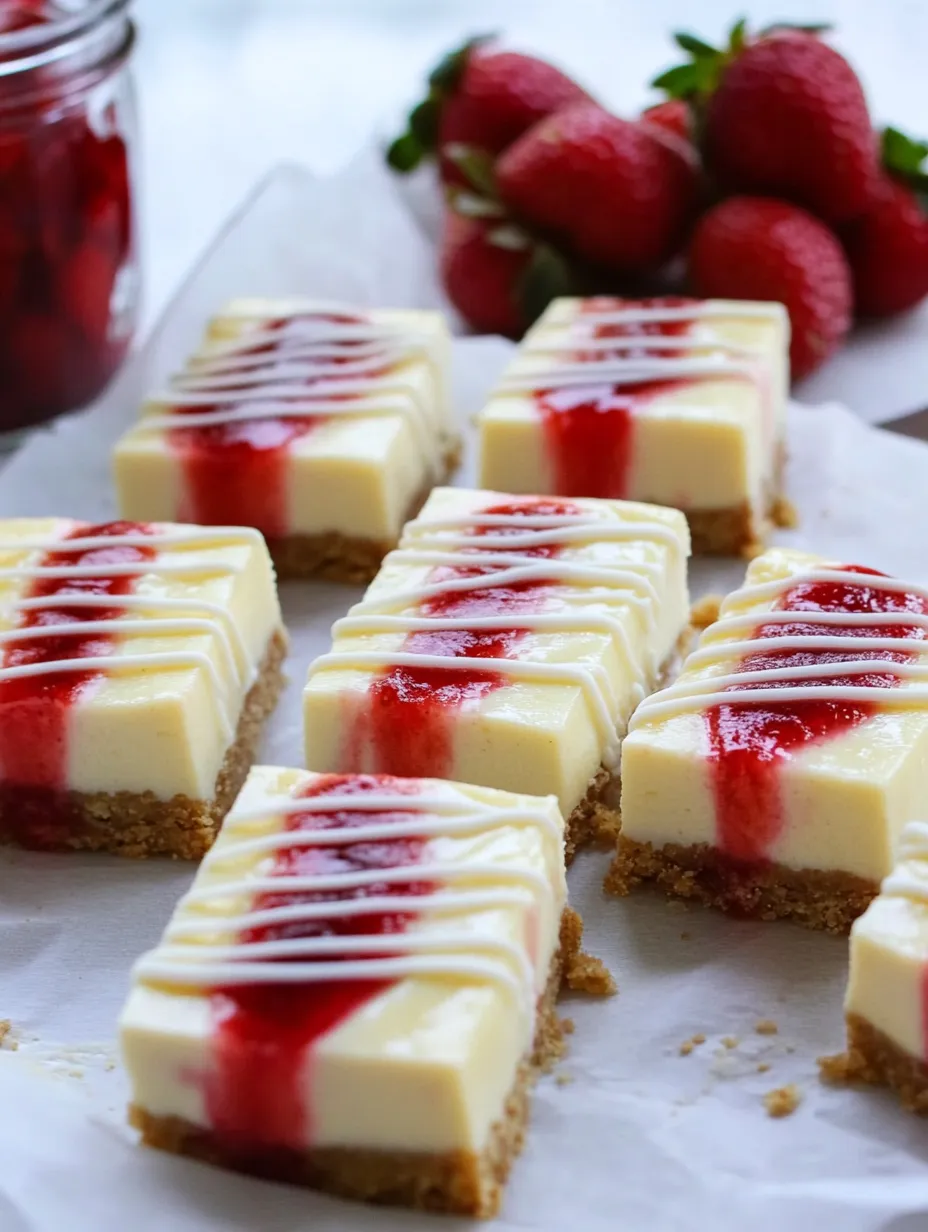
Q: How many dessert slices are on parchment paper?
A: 7